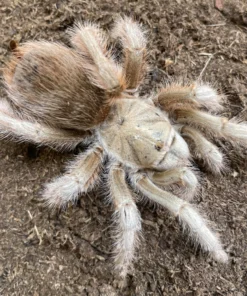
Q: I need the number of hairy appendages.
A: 10